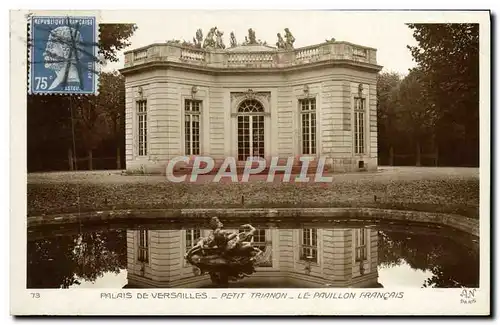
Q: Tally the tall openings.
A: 5